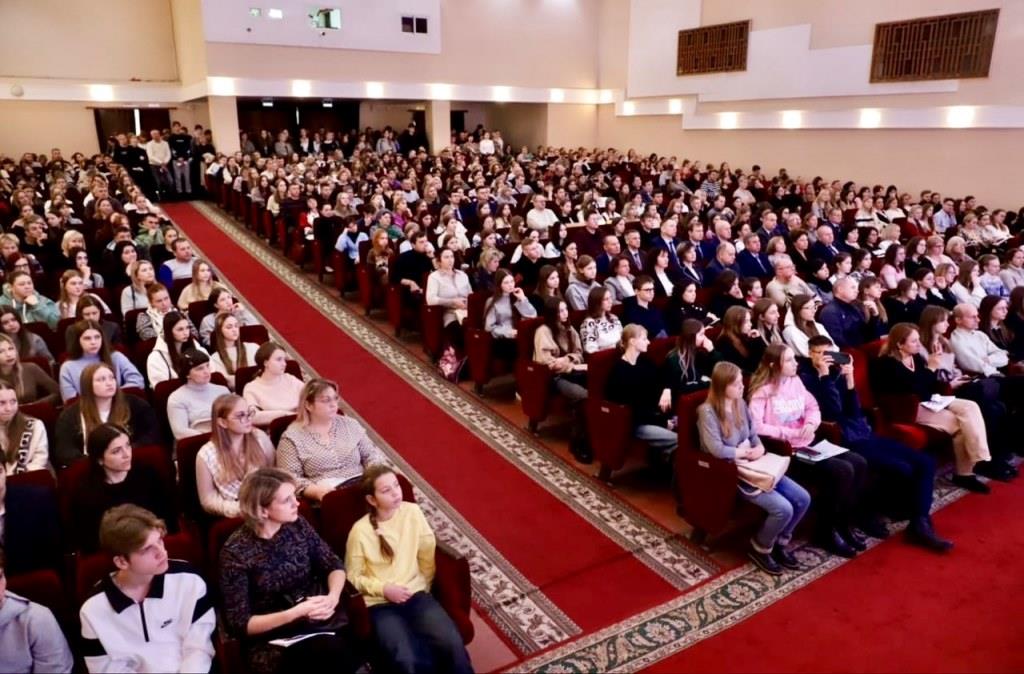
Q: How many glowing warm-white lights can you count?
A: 14